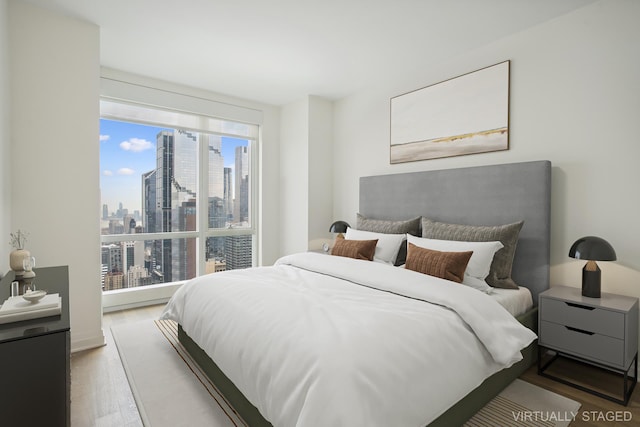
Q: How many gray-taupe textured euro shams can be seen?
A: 2